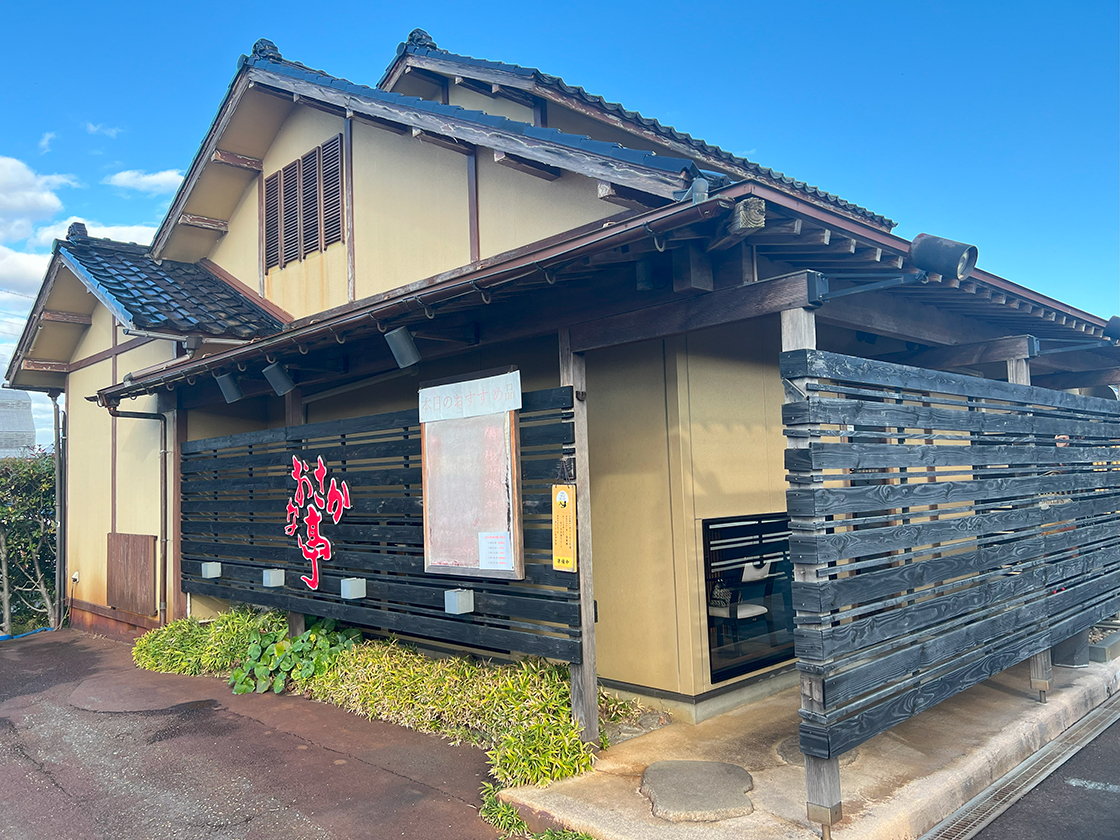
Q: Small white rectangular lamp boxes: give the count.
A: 4